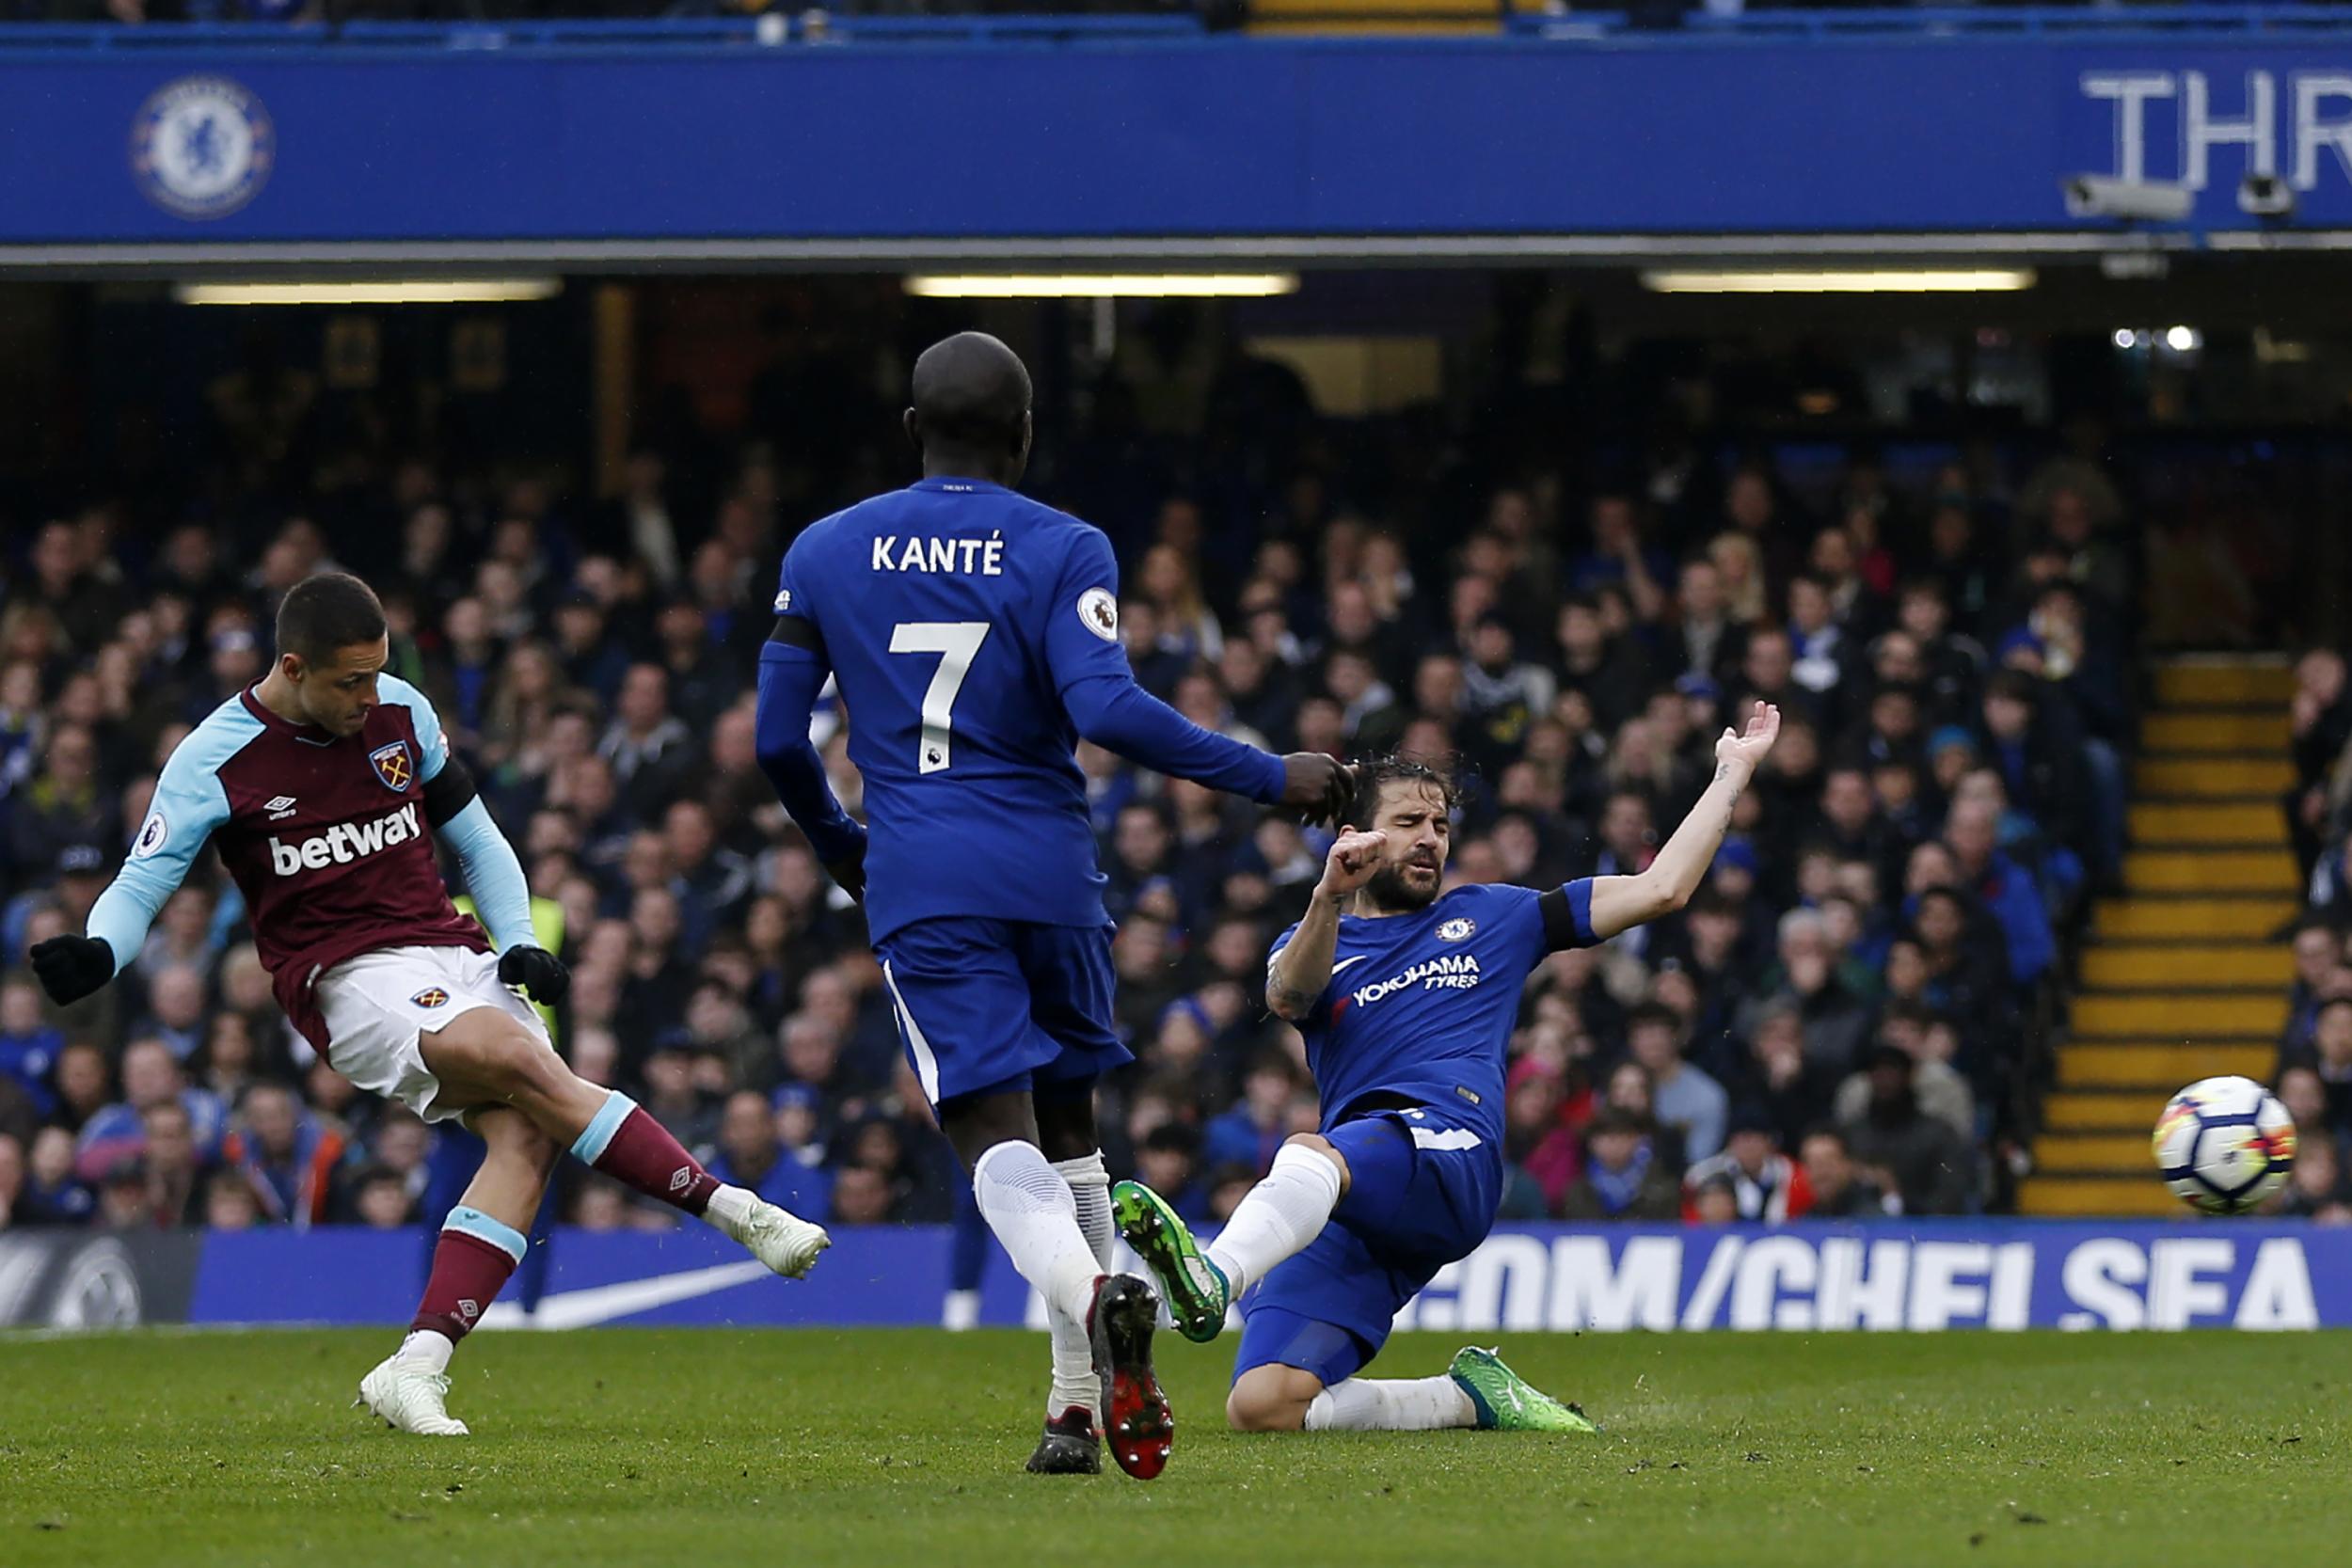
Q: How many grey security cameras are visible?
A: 2